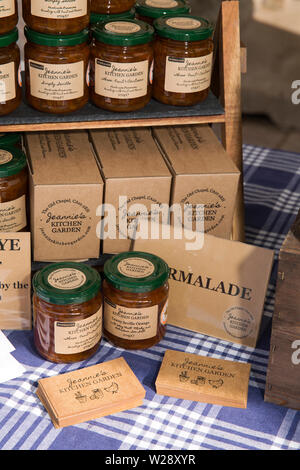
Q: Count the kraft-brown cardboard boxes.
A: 3